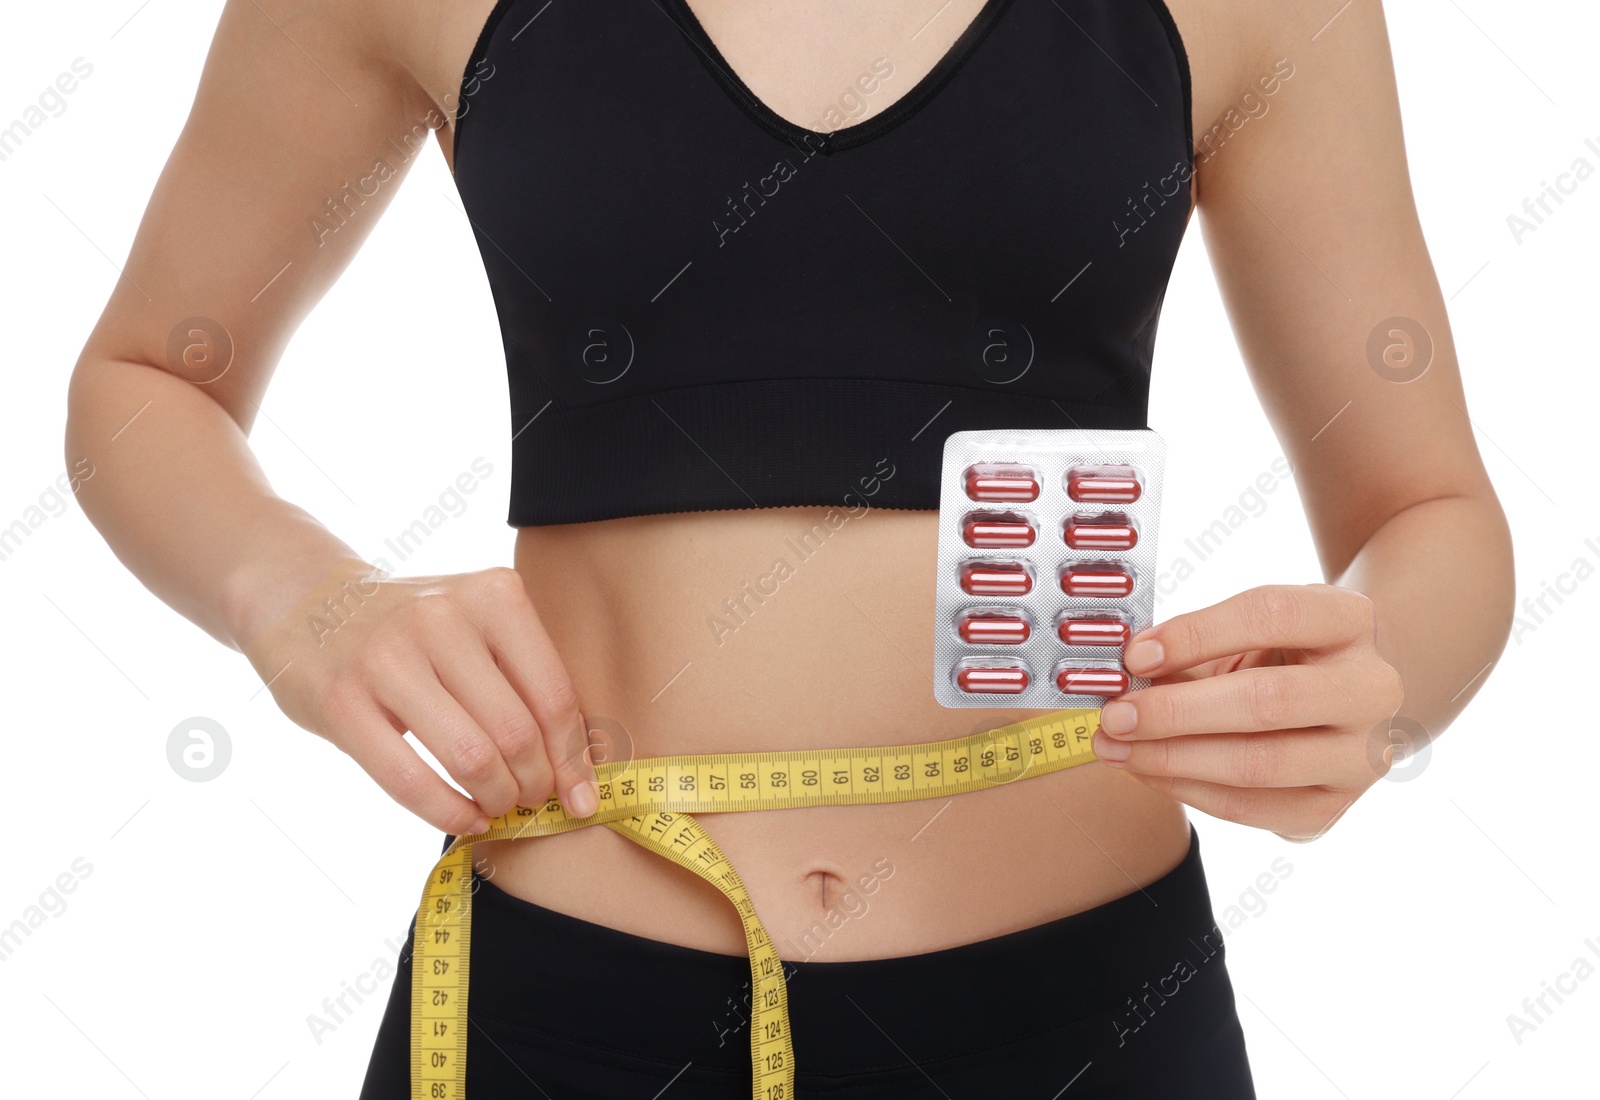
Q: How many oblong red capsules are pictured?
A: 10